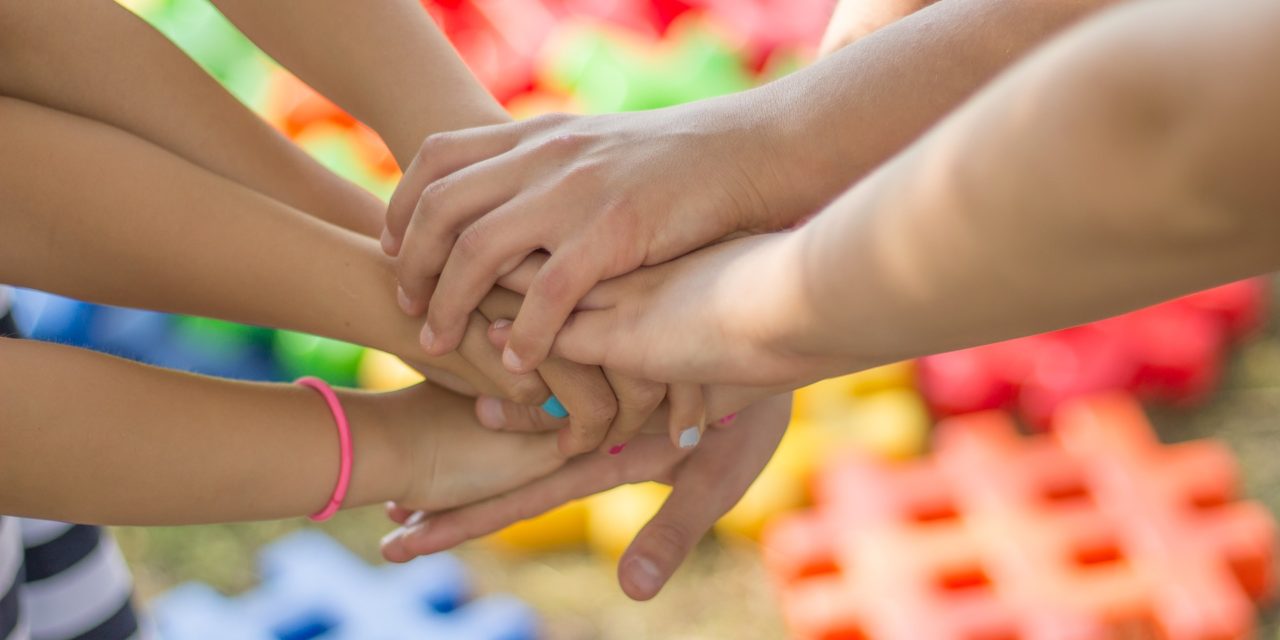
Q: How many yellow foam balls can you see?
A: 0